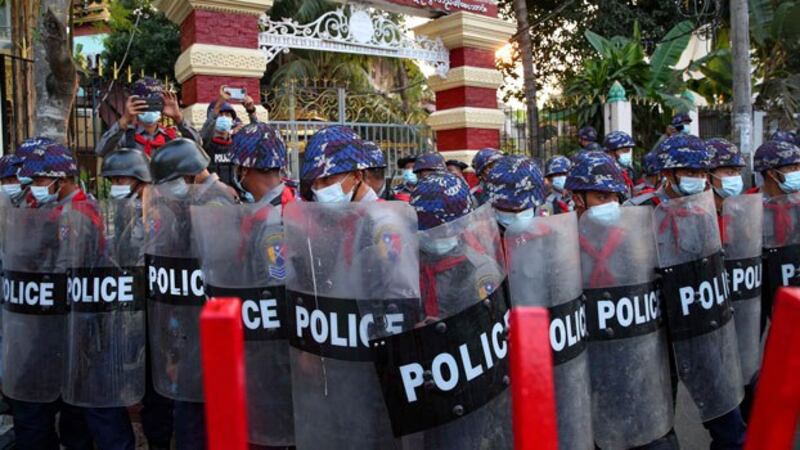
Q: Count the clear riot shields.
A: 11